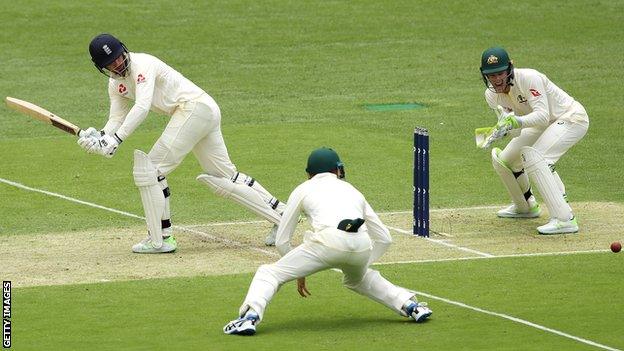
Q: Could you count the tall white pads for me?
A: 4